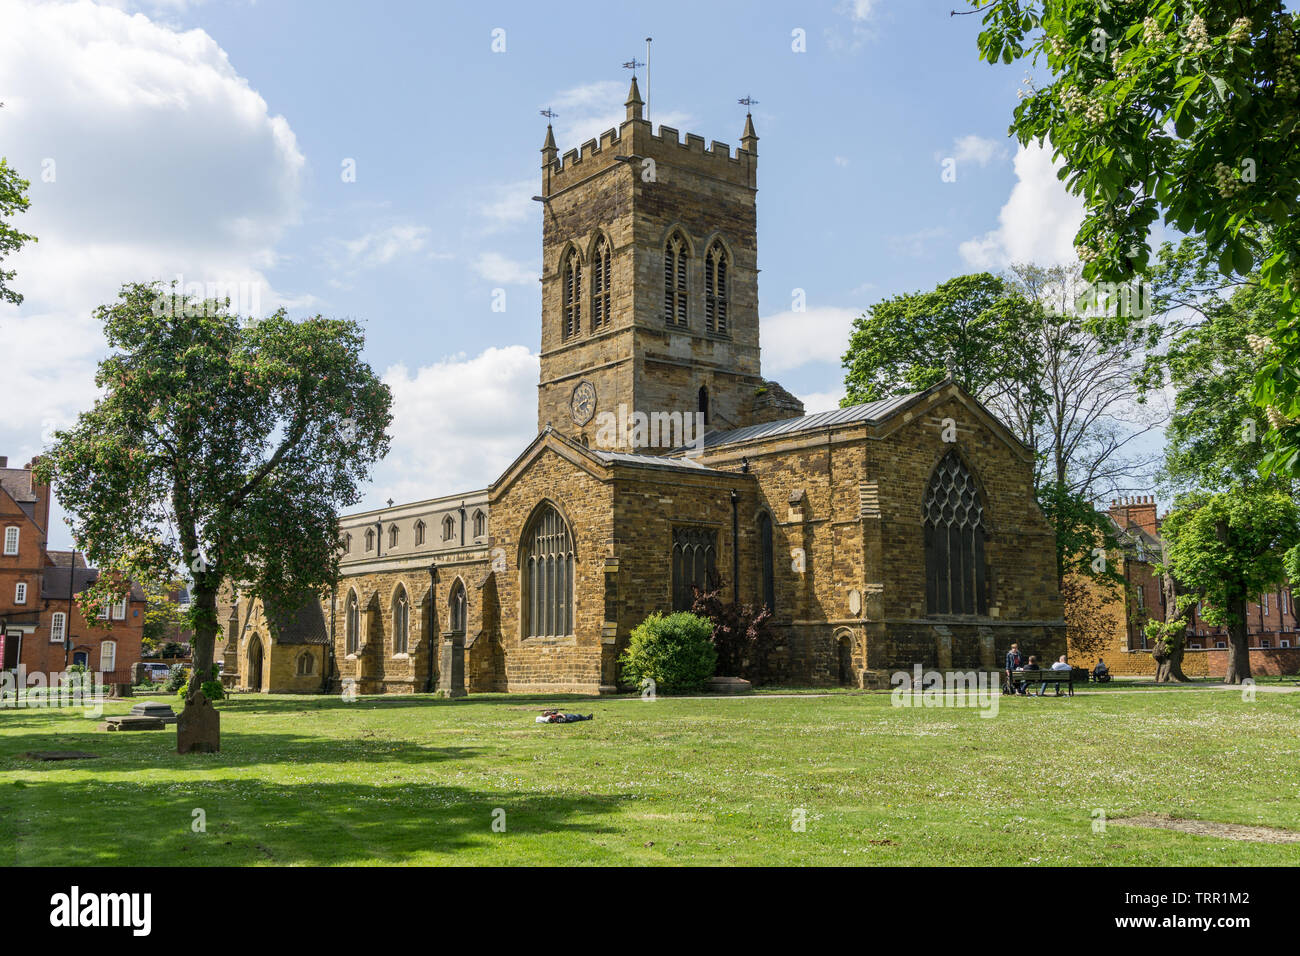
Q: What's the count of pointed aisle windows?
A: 3